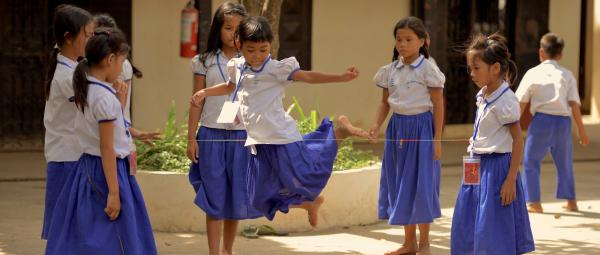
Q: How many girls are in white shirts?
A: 7